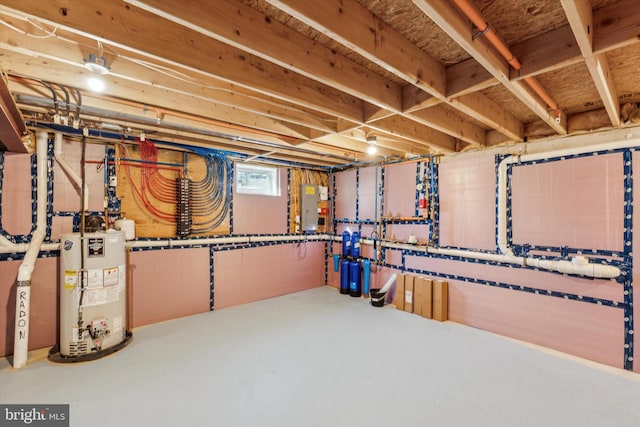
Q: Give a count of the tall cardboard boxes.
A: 5